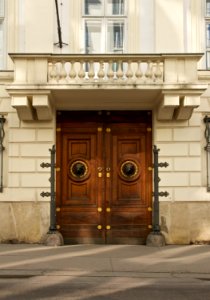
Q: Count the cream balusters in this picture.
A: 12